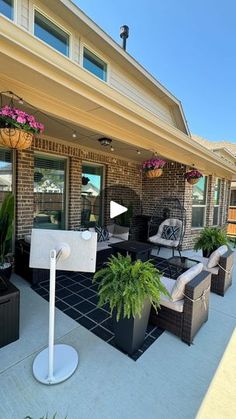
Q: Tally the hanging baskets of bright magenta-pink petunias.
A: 3